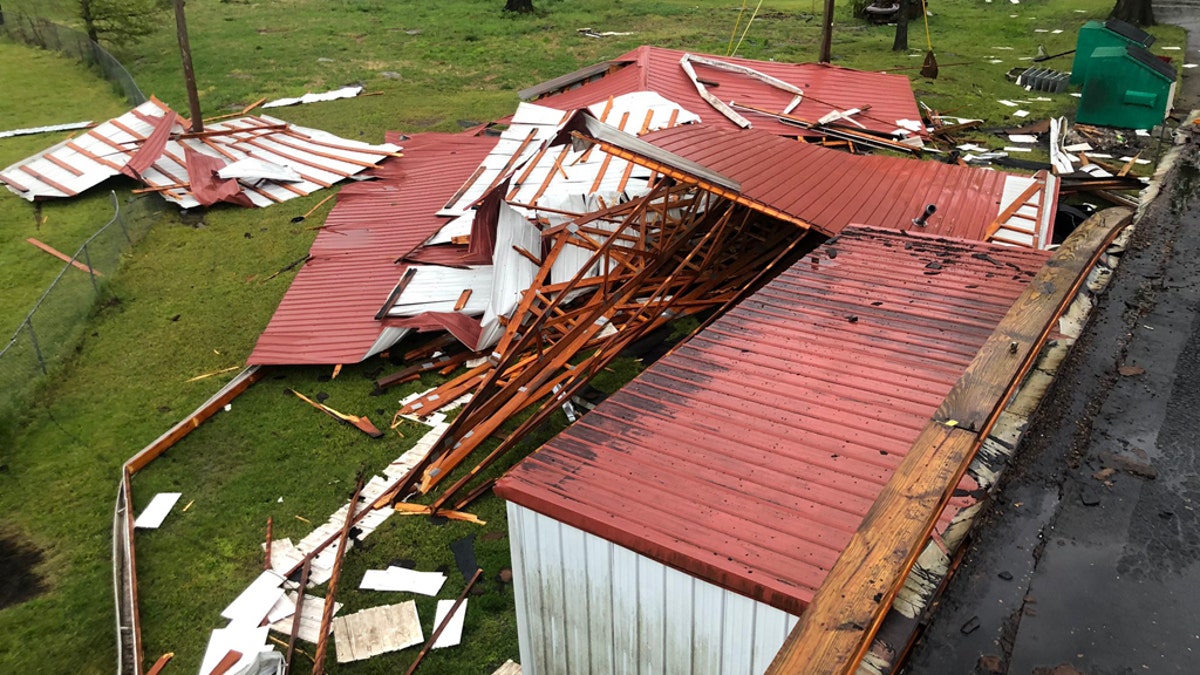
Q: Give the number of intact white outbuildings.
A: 1